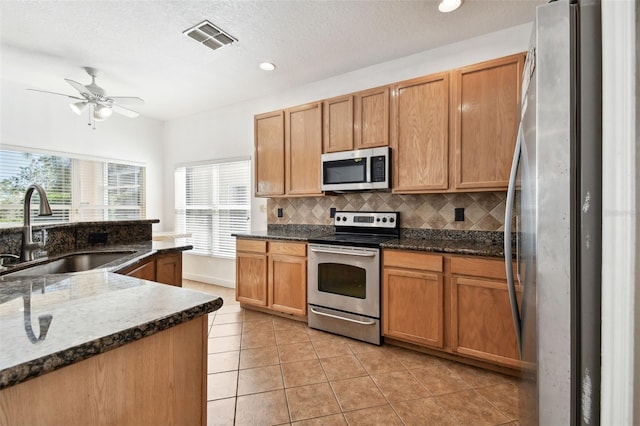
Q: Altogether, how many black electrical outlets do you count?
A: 4